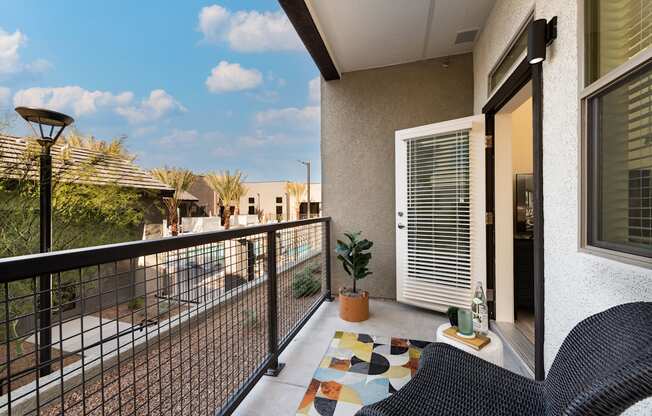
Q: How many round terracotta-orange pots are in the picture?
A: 1